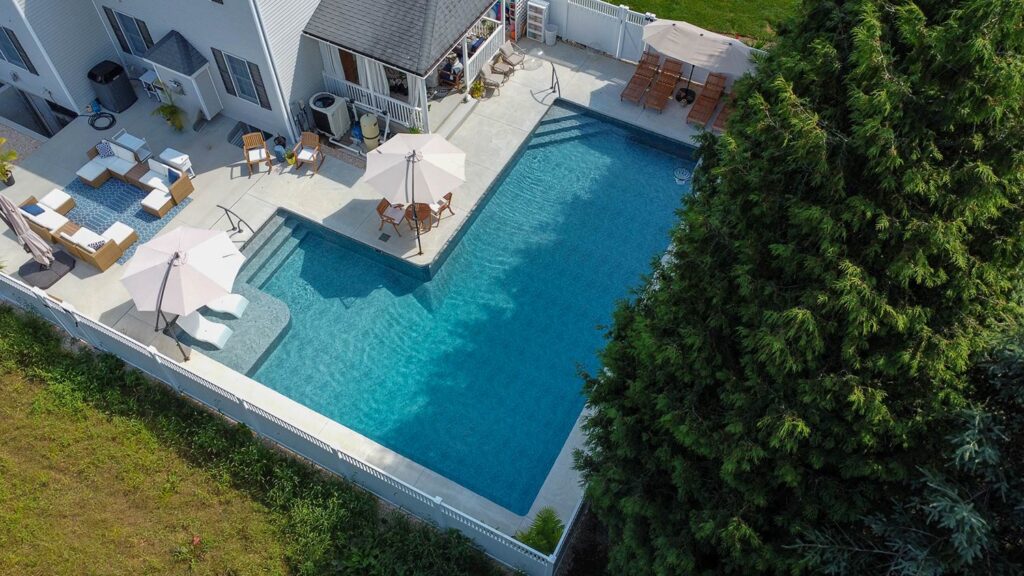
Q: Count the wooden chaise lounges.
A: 4